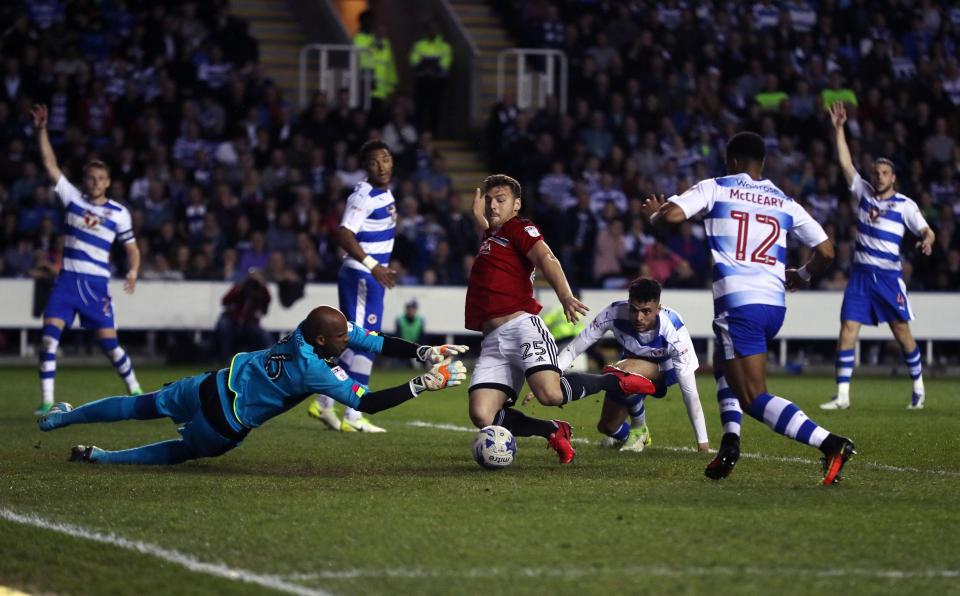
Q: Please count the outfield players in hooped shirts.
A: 5